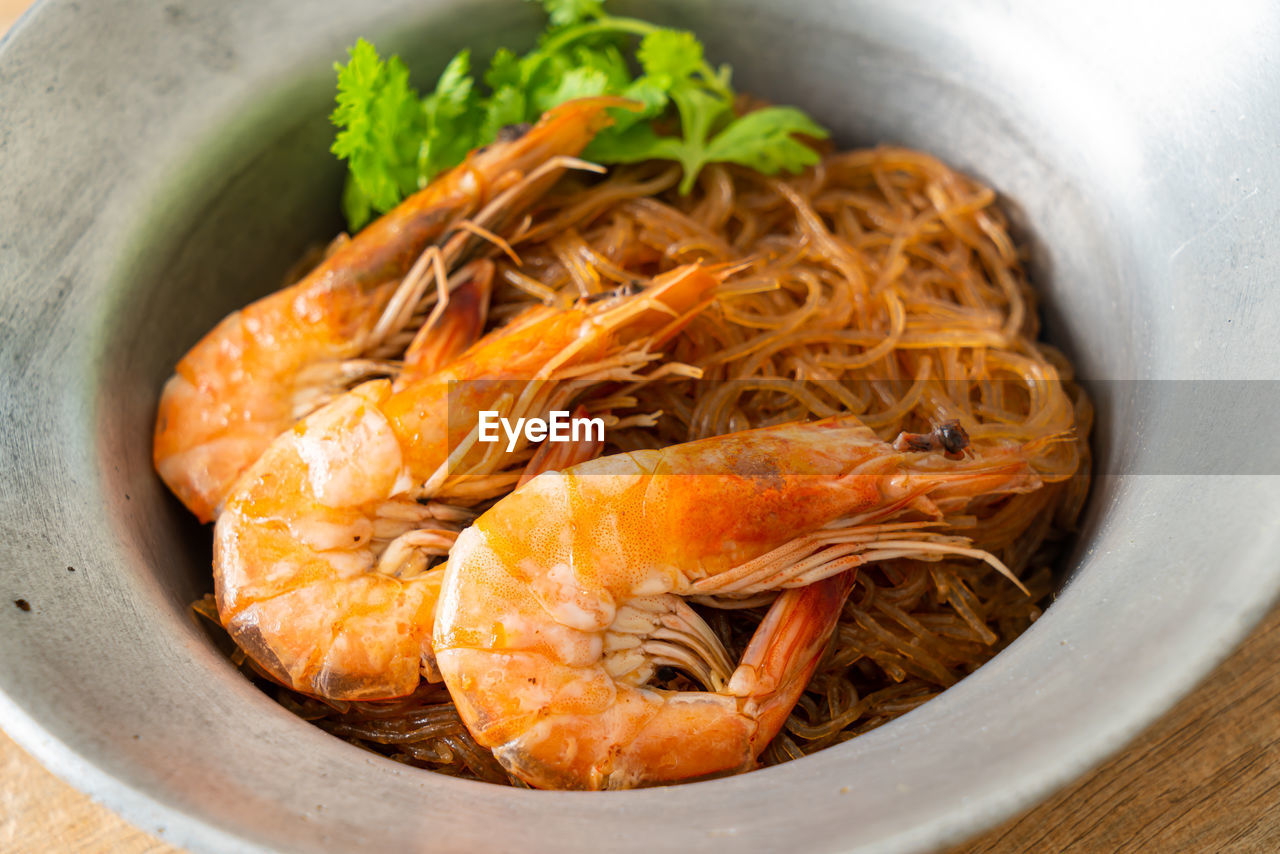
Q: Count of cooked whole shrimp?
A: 3